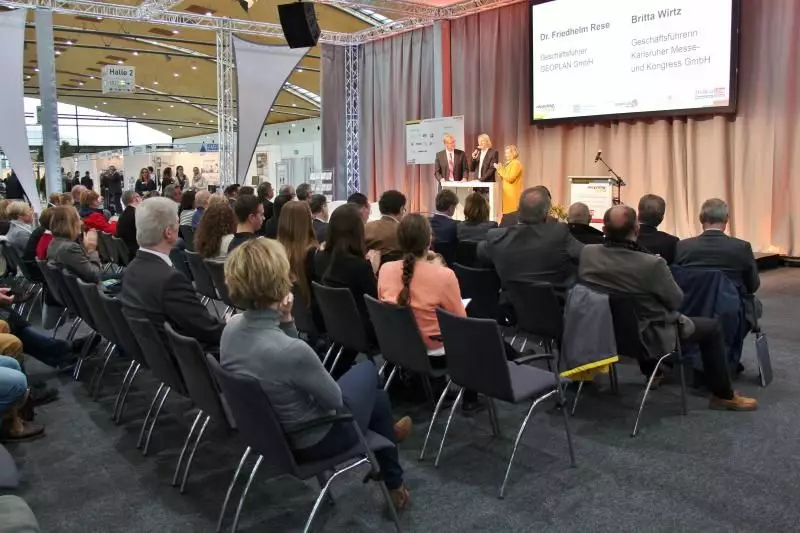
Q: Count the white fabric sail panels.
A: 2